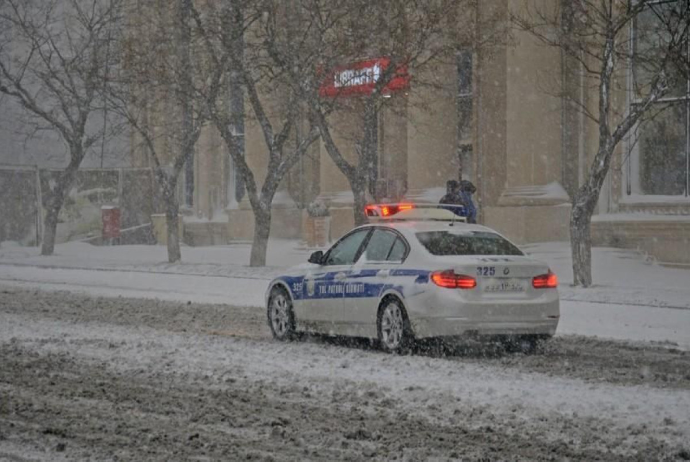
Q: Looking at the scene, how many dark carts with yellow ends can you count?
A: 0